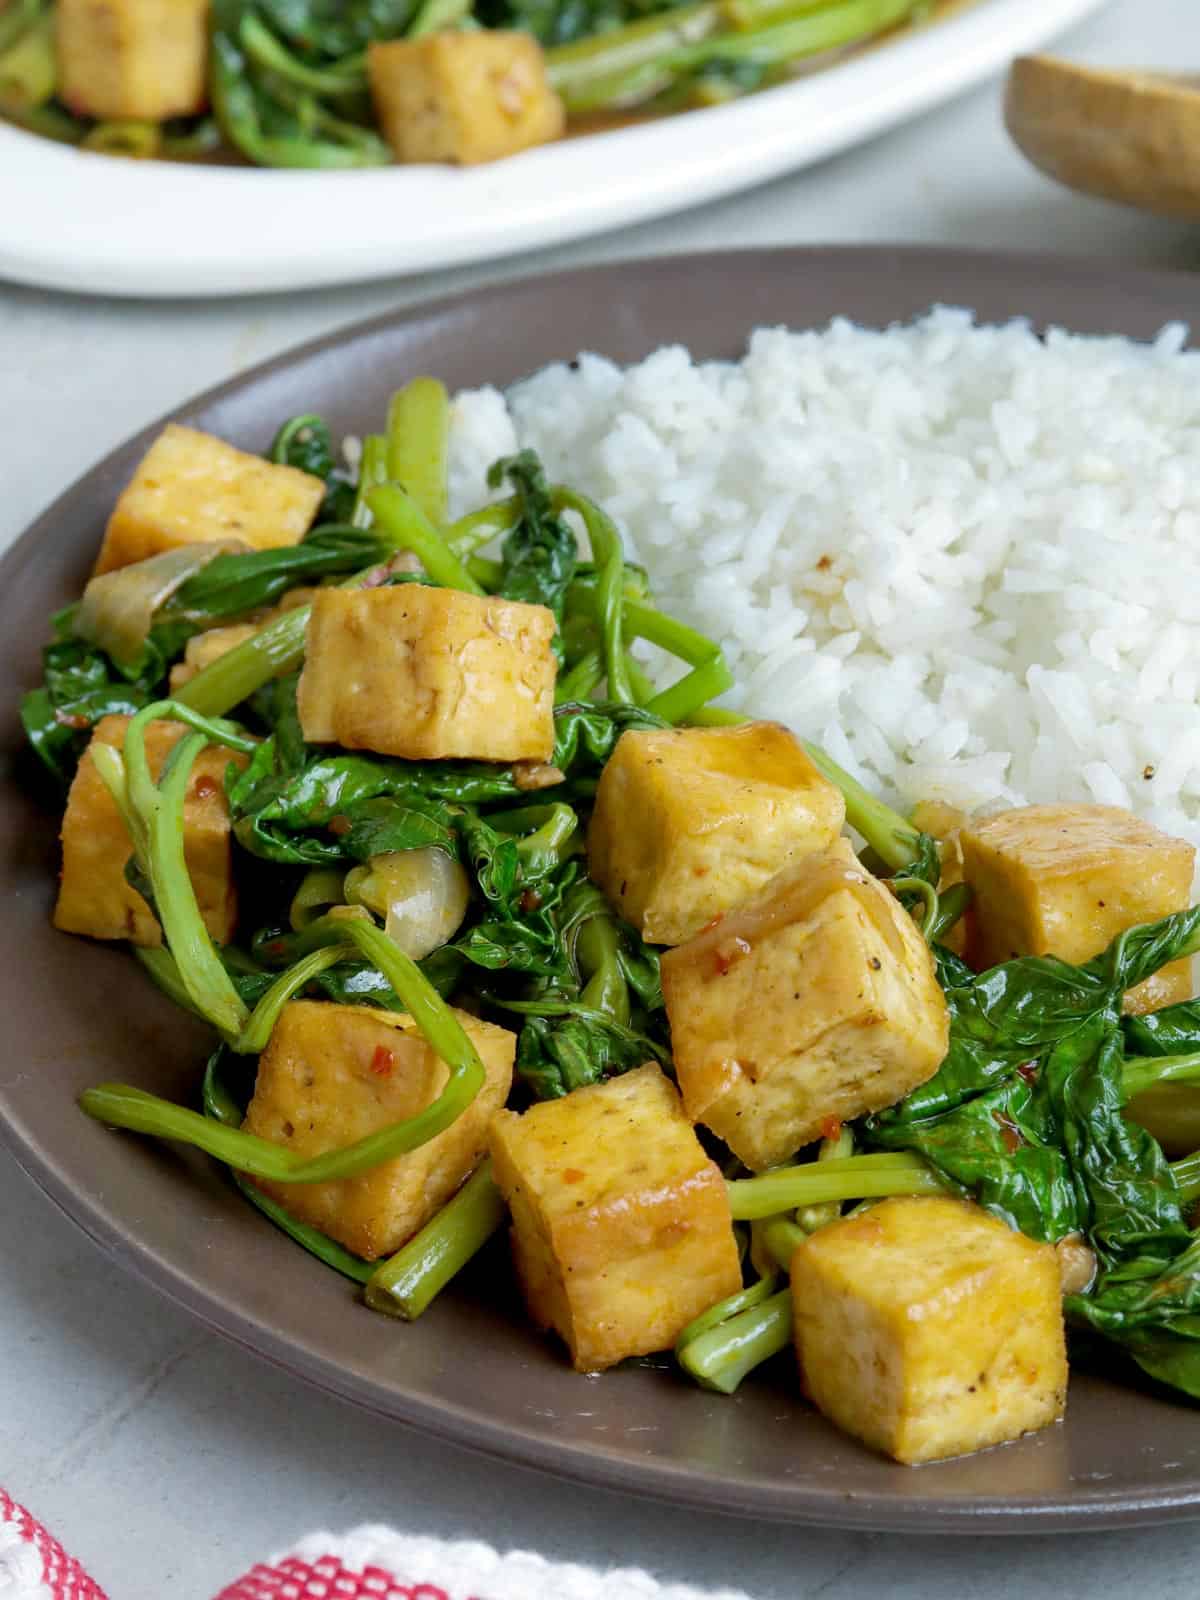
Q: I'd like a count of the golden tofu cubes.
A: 11